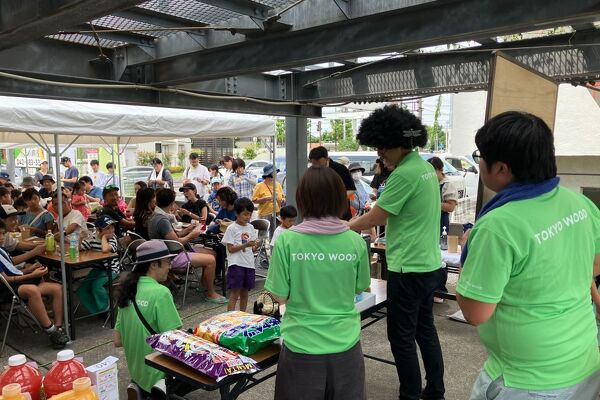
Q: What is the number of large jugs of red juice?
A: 2